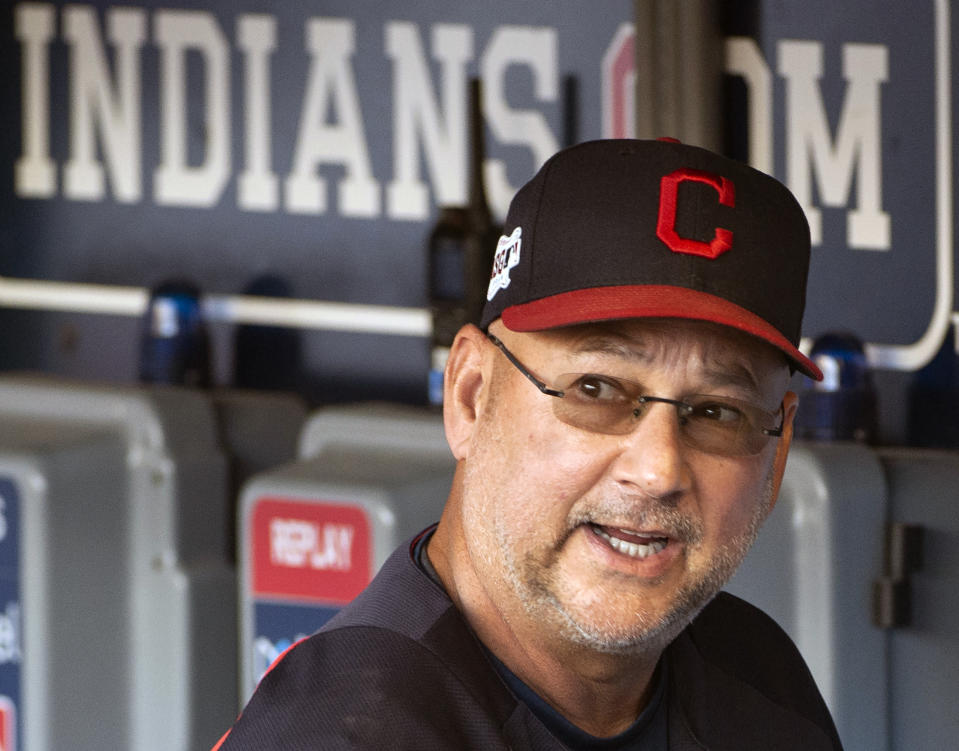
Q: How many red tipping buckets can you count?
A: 0